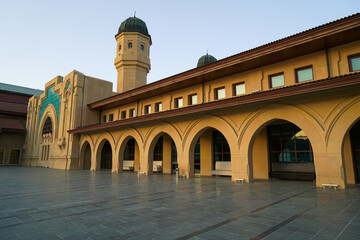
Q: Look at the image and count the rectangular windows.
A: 13